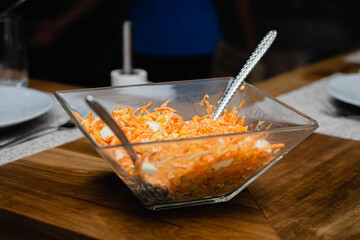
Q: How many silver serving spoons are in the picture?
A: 2